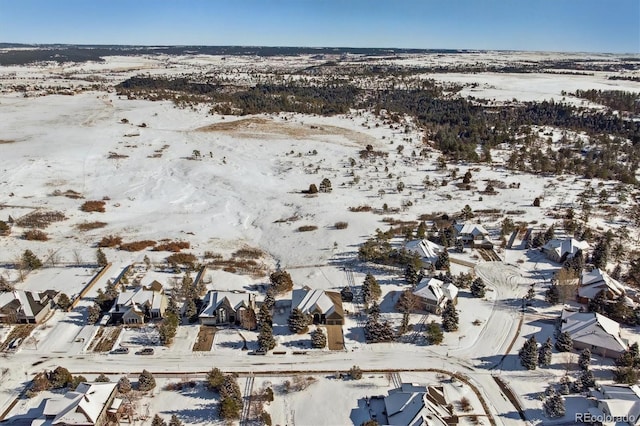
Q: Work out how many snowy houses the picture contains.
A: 13